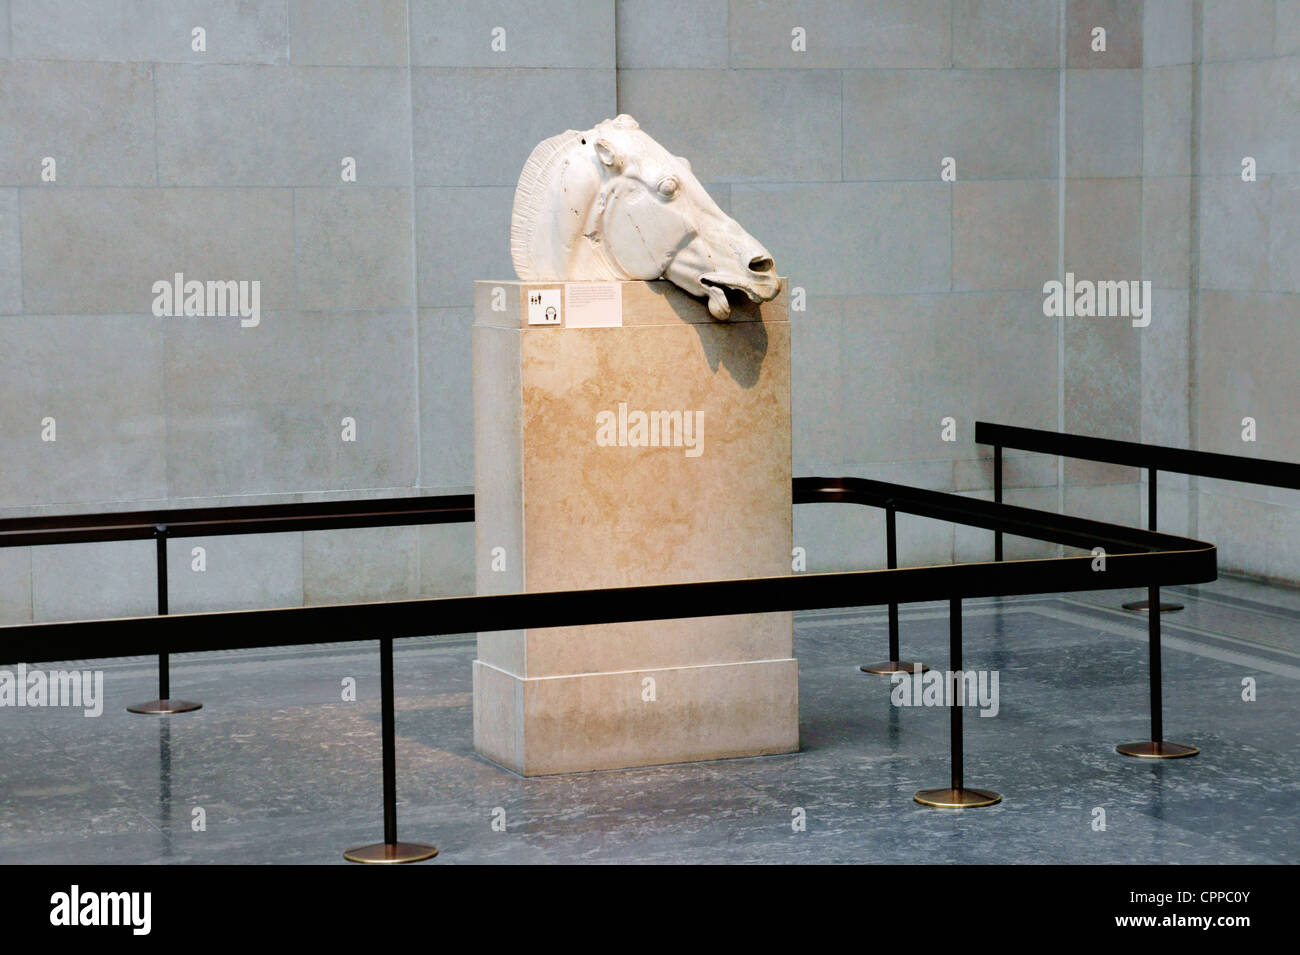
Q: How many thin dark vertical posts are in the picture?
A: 7